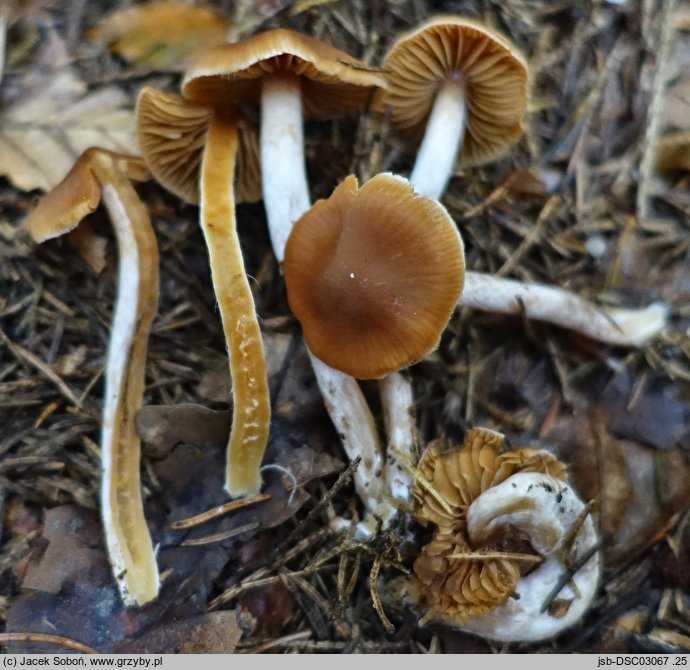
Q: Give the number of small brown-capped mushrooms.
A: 6